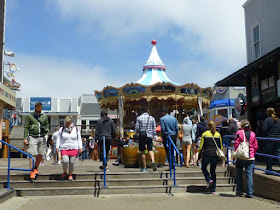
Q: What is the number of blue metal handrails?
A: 4